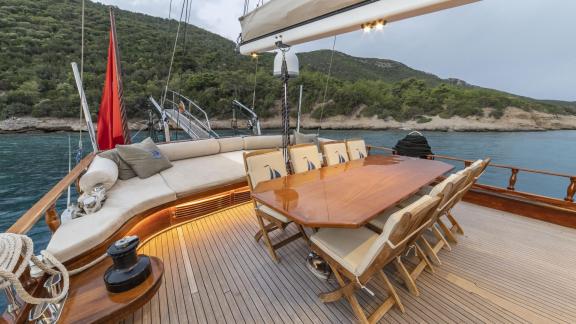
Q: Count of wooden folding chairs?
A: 8